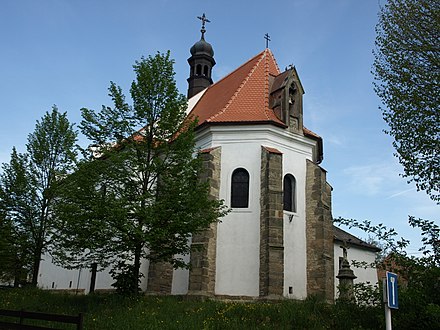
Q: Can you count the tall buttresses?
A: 4